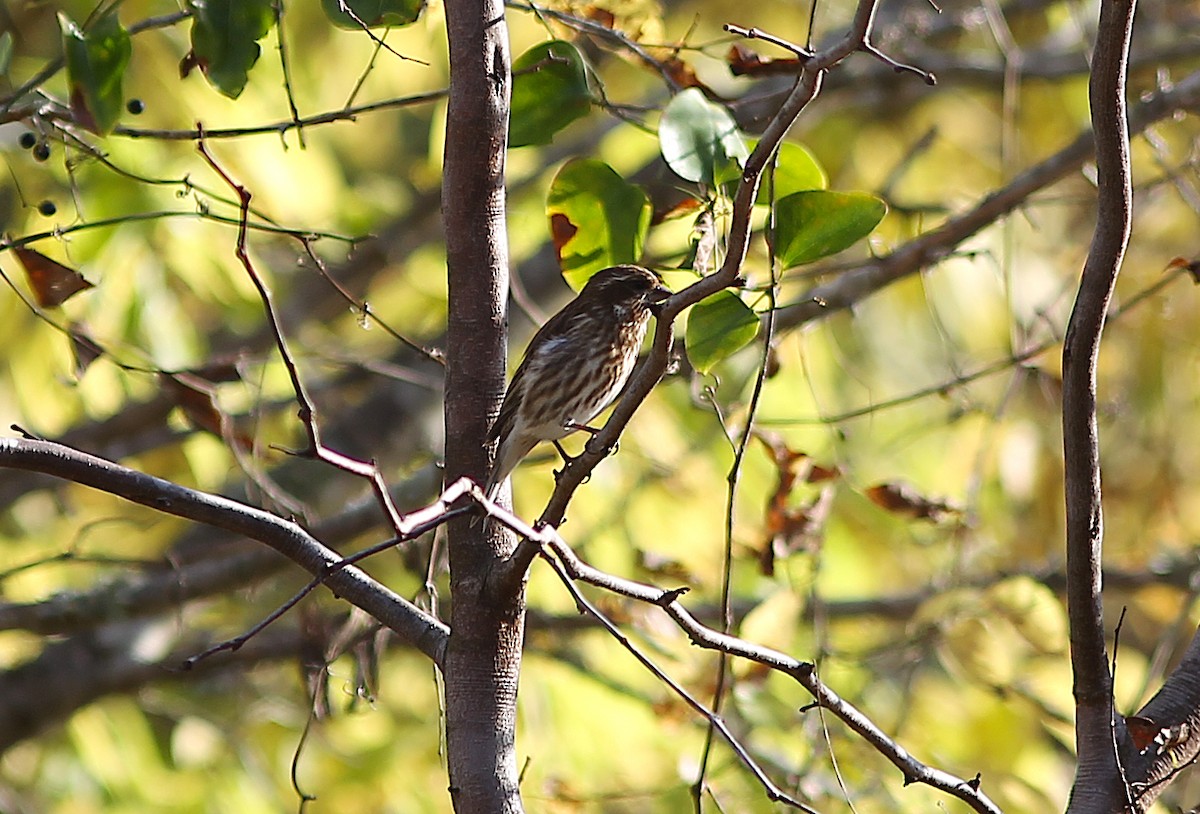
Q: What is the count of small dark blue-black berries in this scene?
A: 4